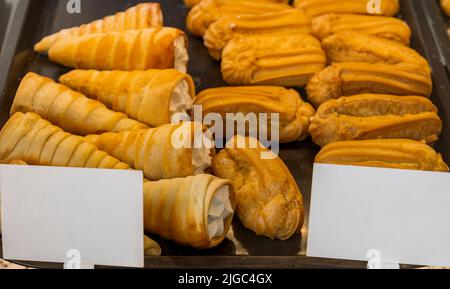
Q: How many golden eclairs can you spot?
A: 12